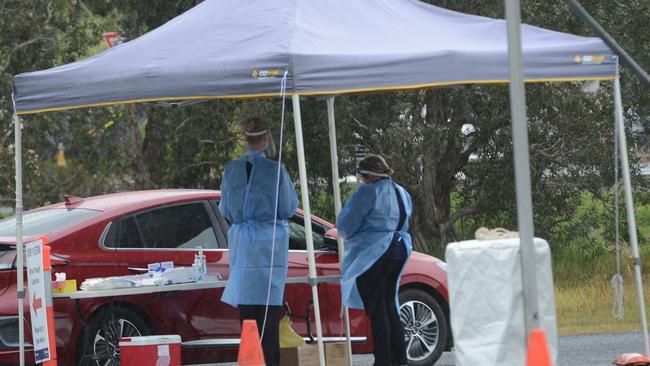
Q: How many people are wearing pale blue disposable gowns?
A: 2